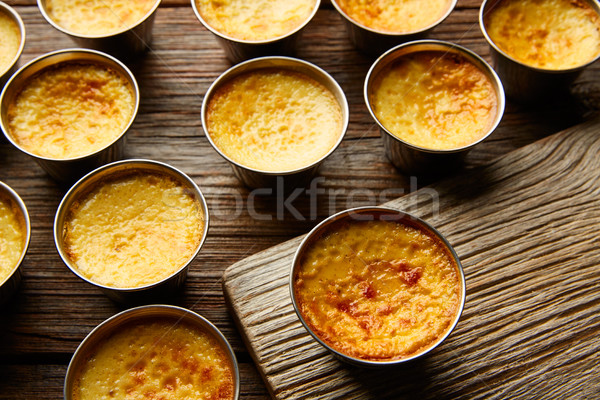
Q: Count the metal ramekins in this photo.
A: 12